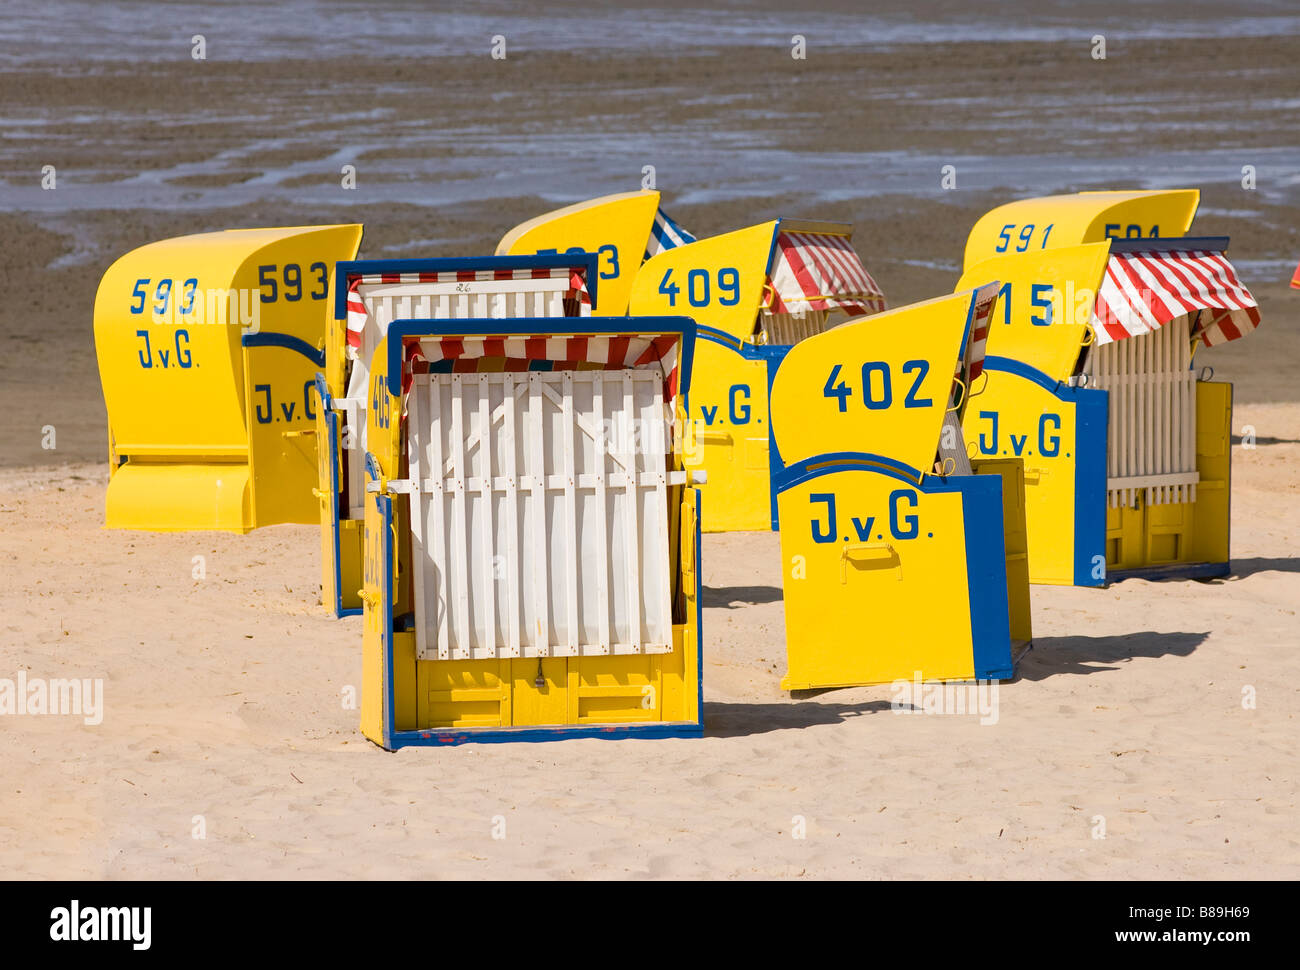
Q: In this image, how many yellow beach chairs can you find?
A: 8